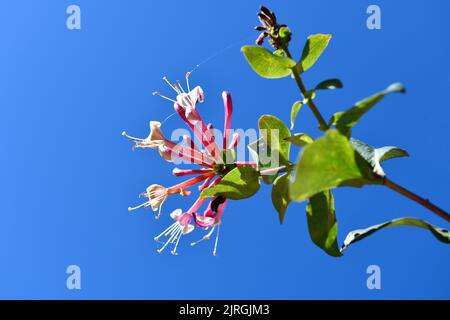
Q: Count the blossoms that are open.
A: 5